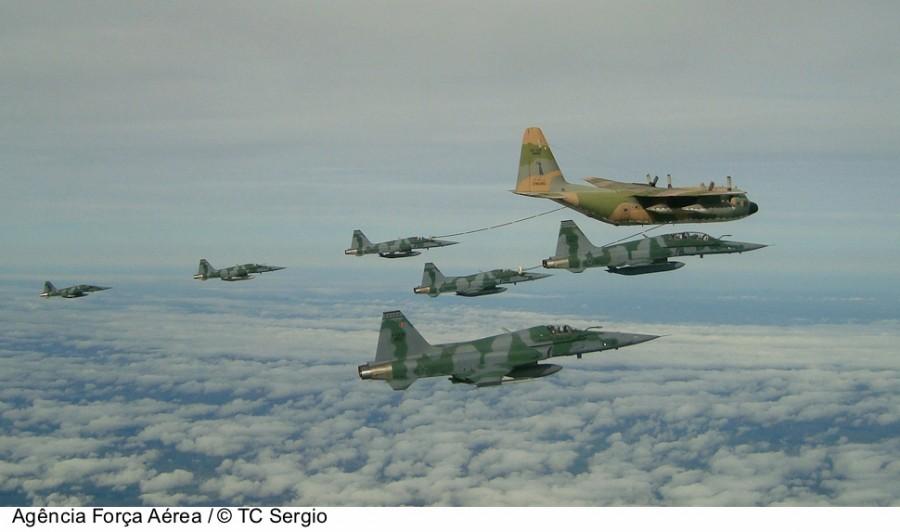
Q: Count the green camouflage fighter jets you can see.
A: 6